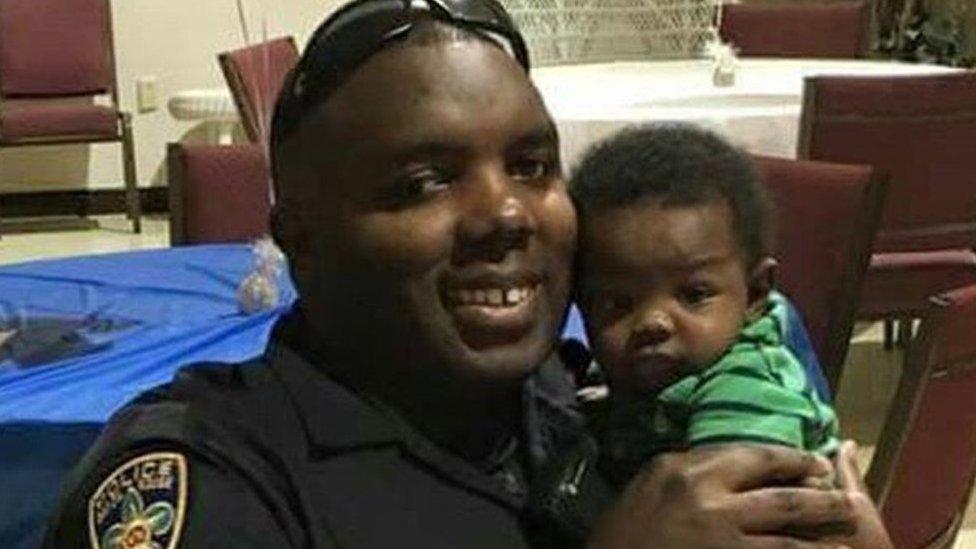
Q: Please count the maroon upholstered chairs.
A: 7